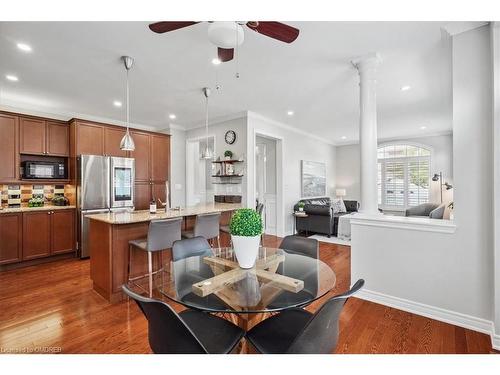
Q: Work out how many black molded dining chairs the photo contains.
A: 4